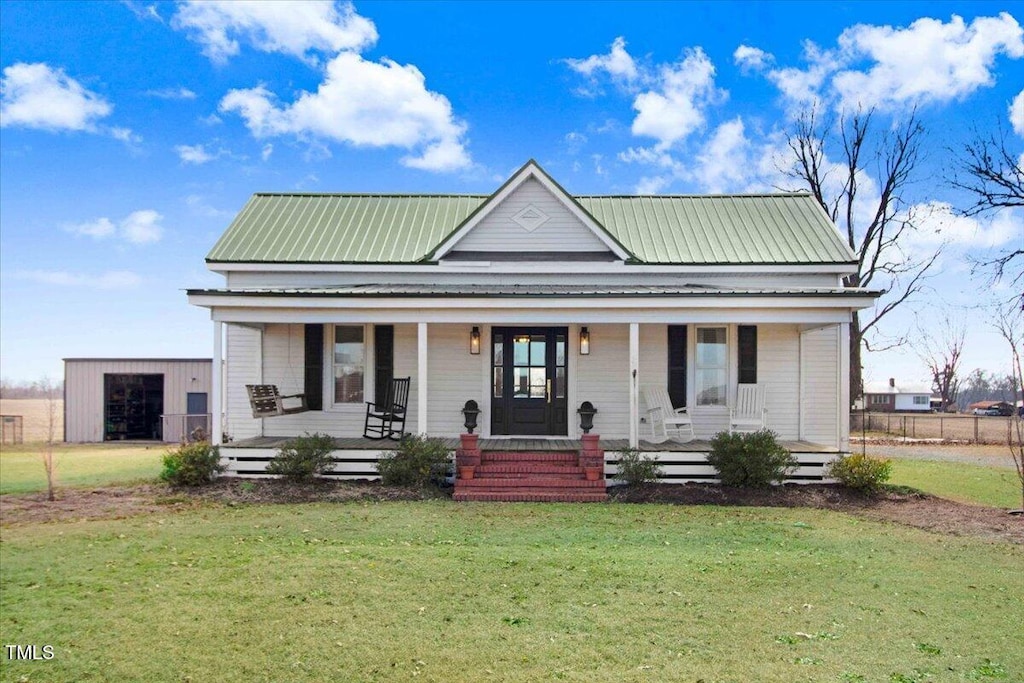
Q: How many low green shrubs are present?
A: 6